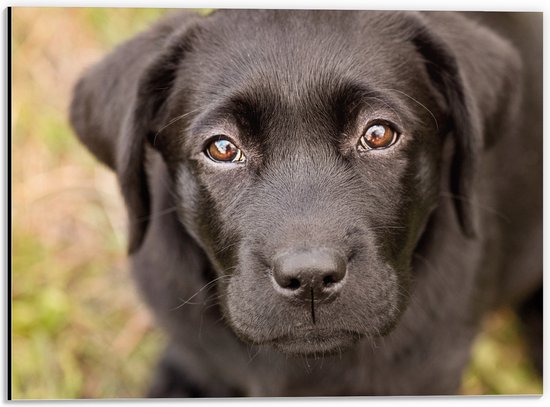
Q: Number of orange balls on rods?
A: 0